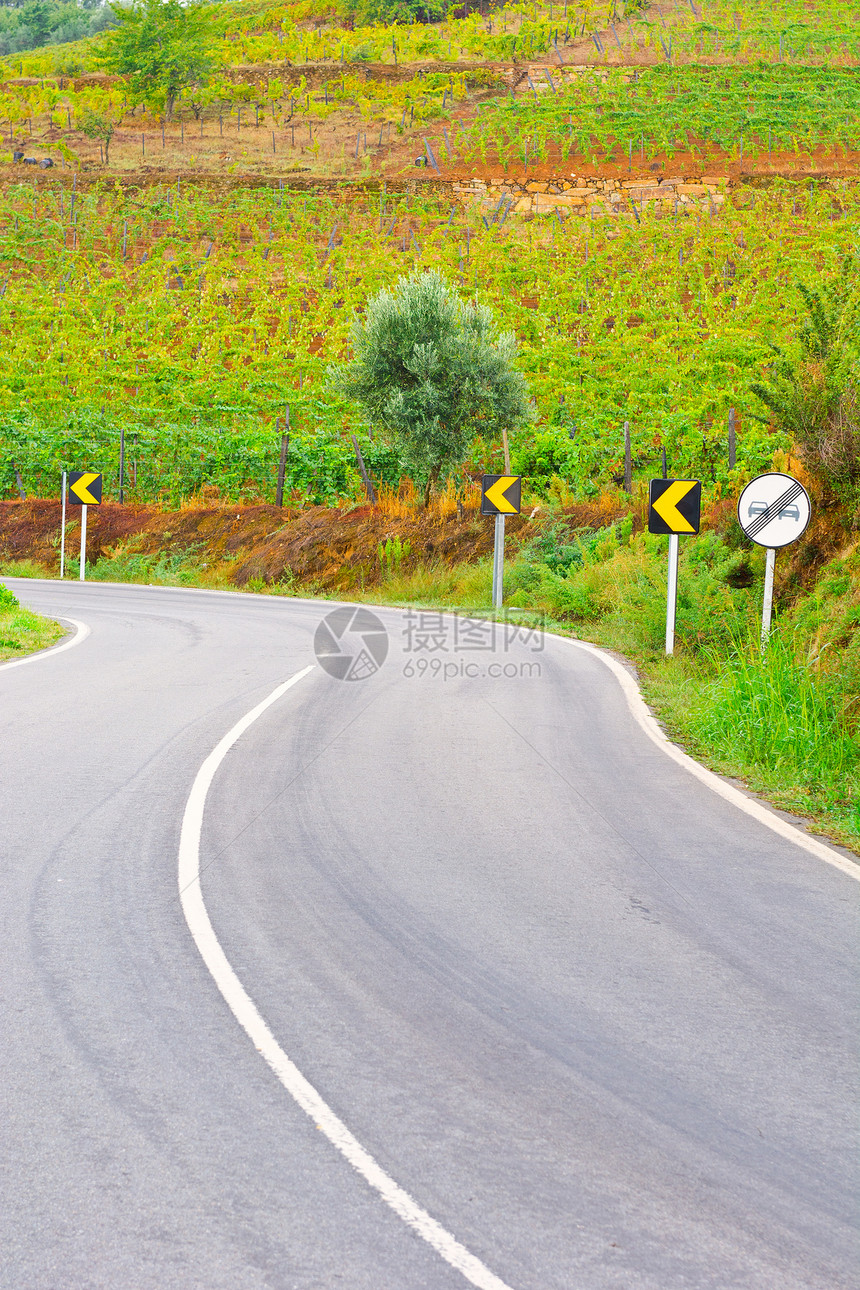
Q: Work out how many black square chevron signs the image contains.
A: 3